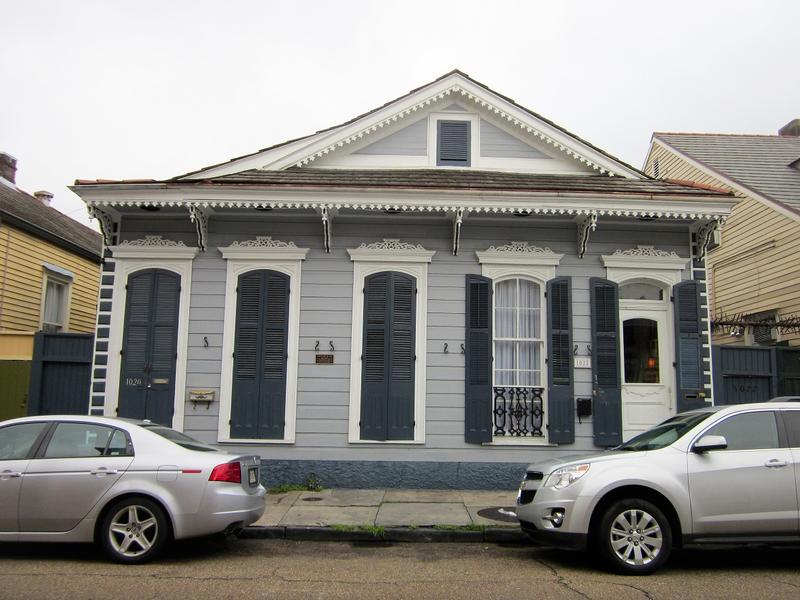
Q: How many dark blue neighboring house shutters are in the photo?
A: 0